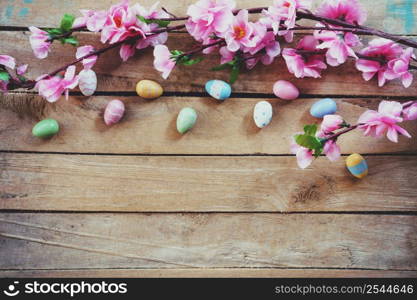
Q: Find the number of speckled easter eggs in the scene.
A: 2